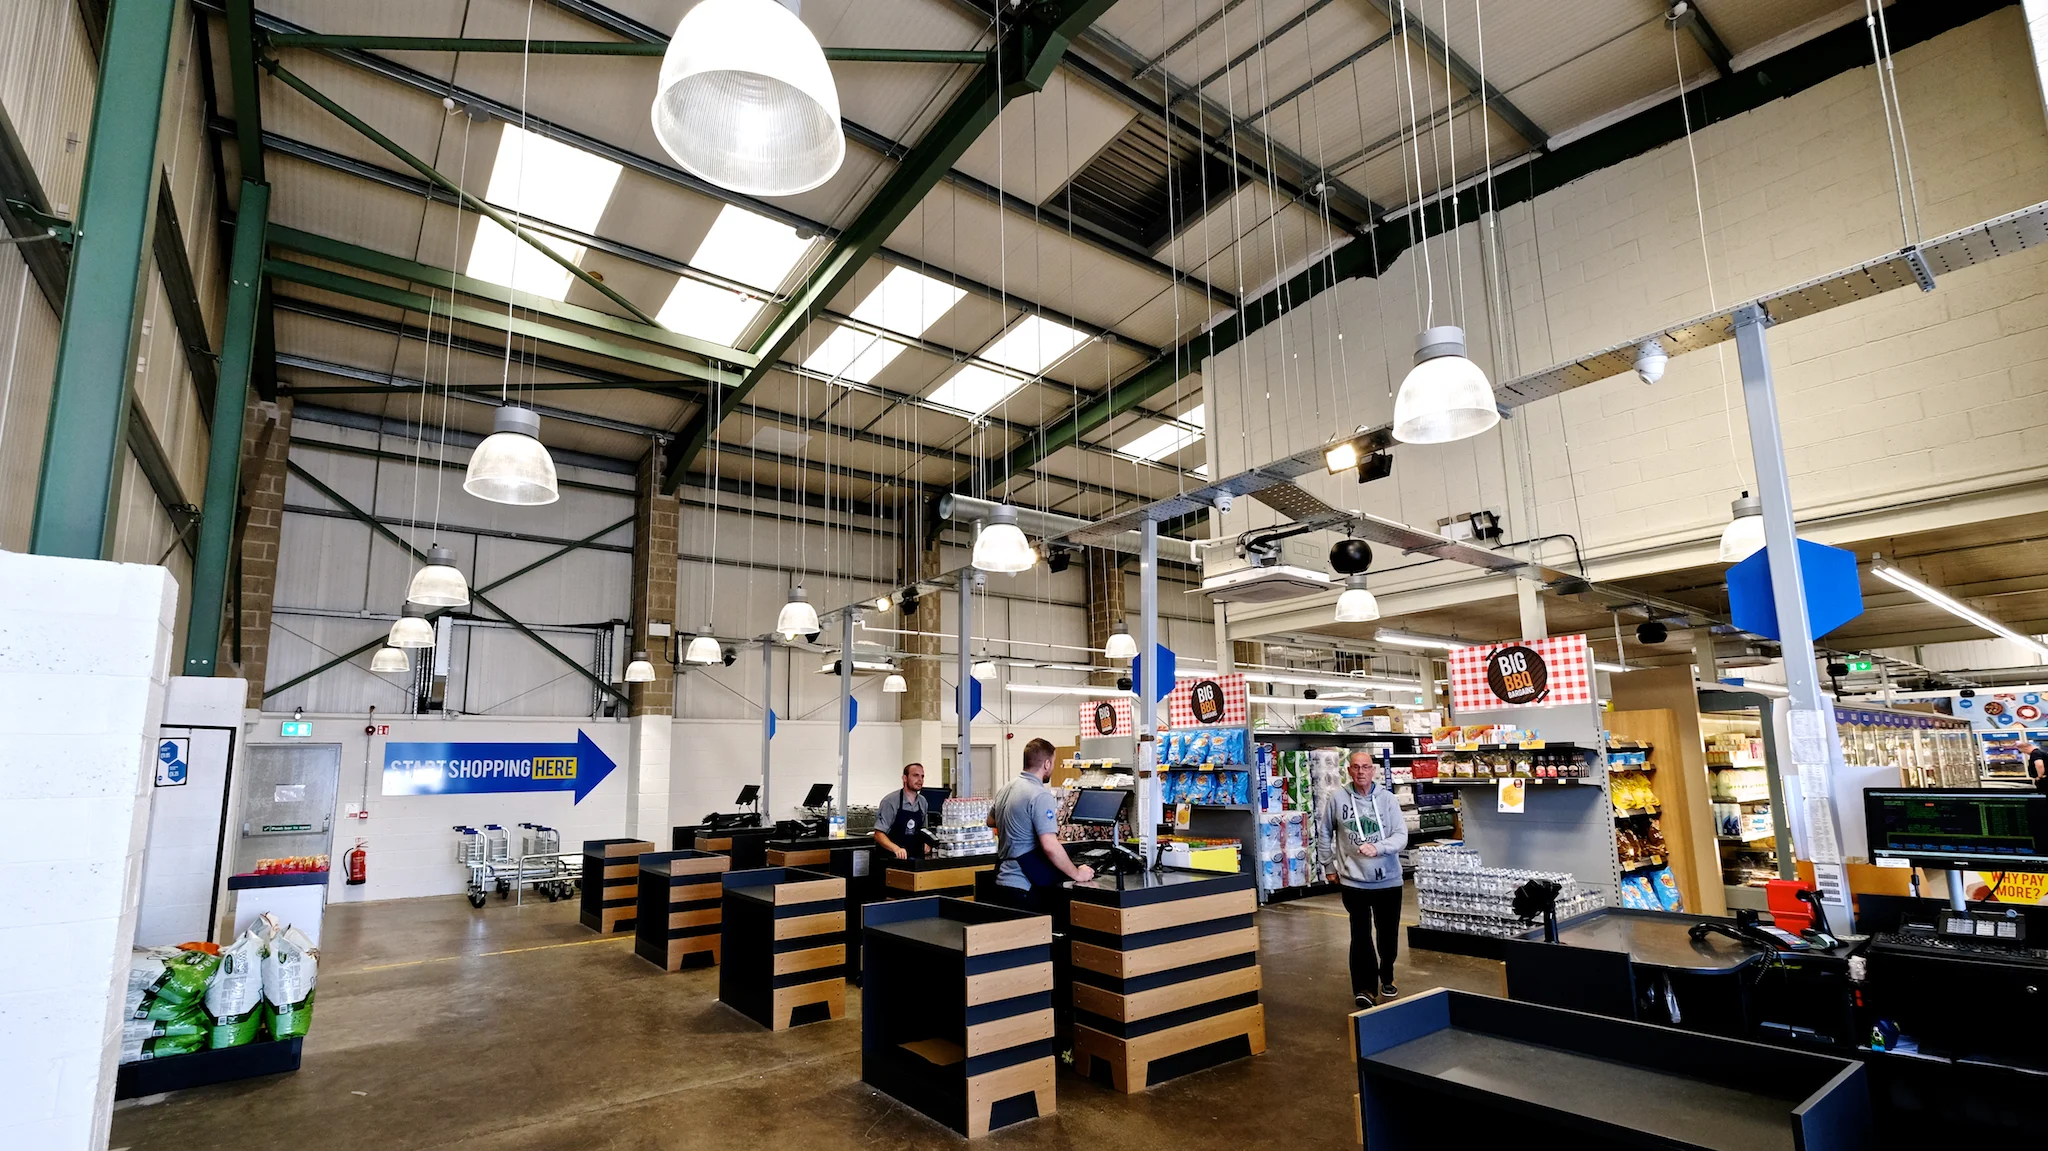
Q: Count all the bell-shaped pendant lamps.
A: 15